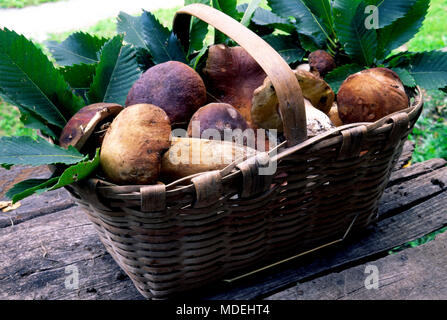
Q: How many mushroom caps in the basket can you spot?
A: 8